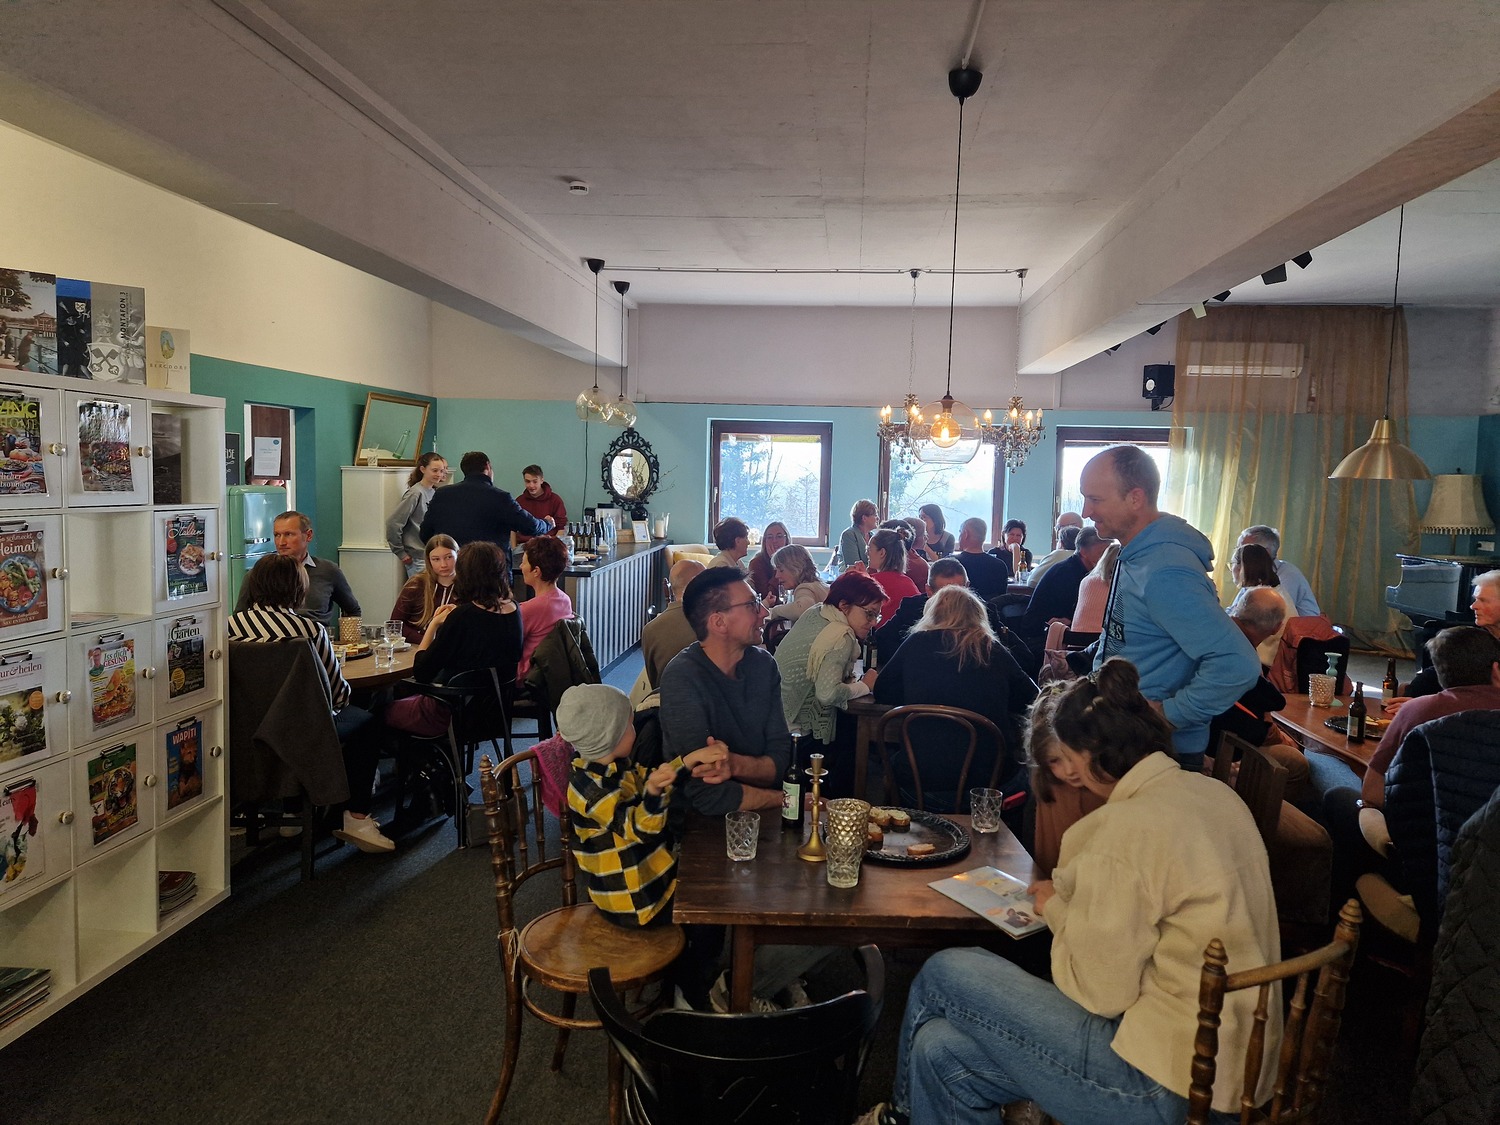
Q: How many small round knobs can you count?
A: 10